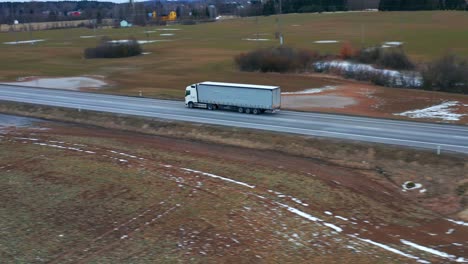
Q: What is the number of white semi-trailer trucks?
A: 1